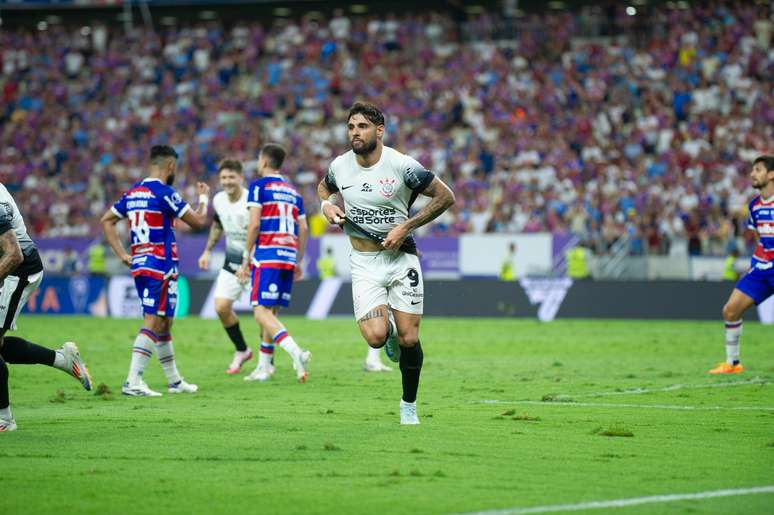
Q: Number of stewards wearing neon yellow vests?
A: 5